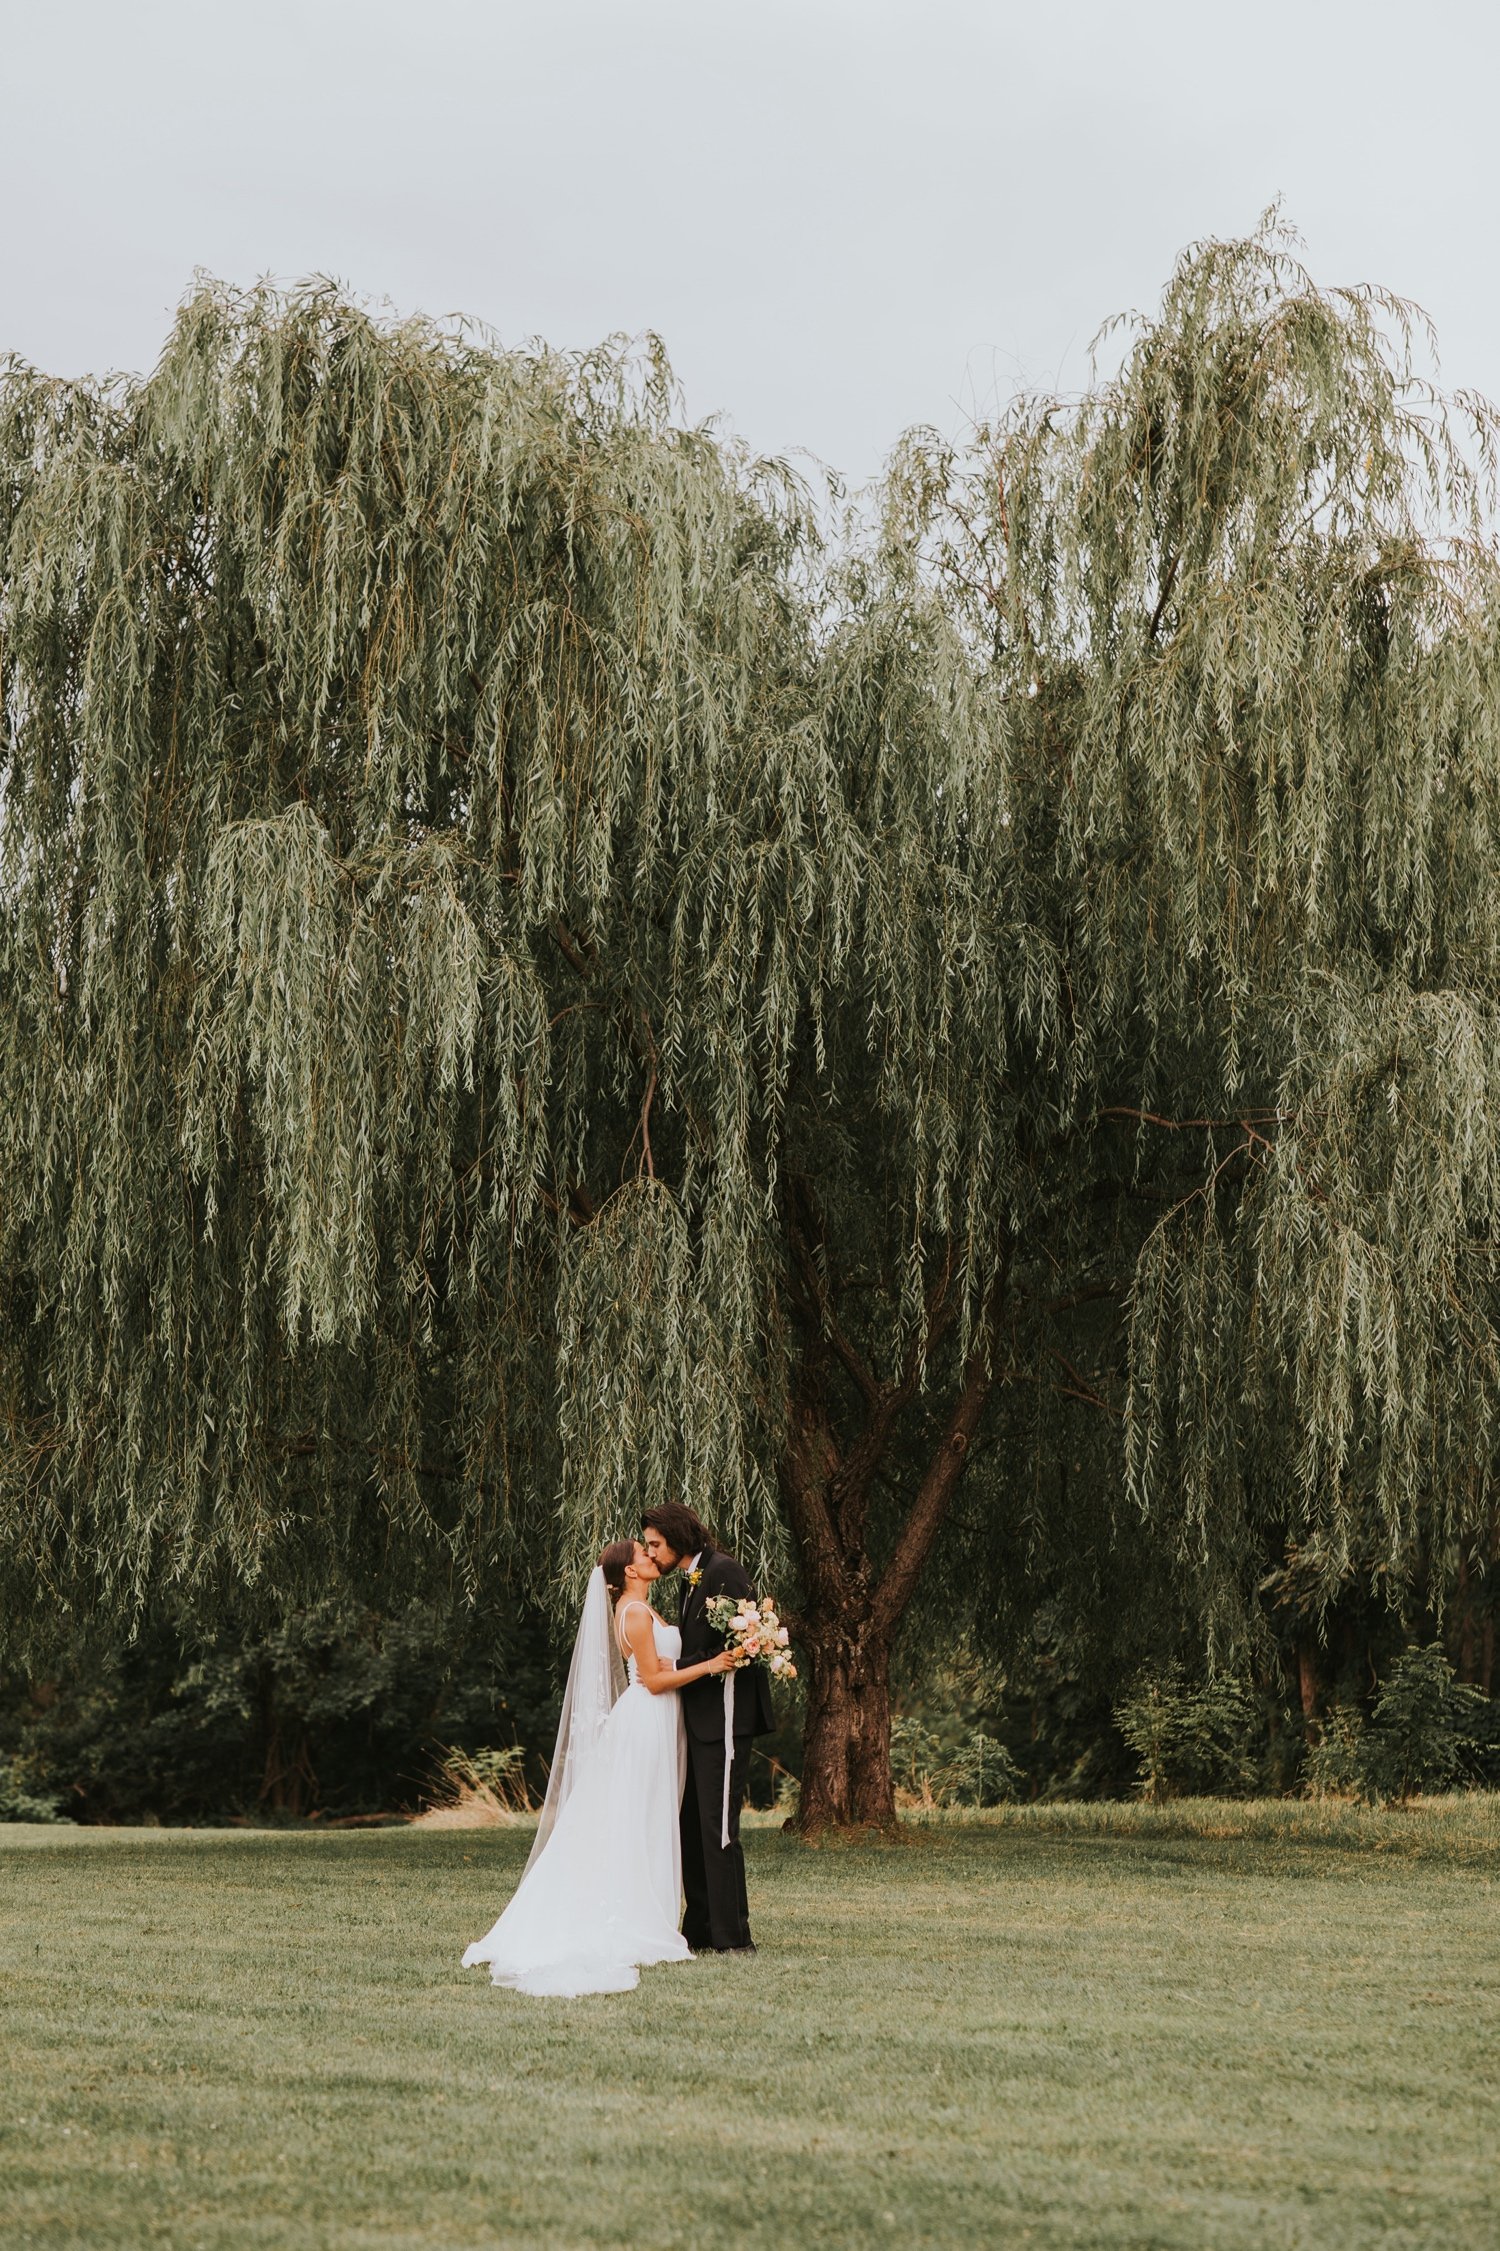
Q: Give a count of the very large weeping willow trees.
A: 1